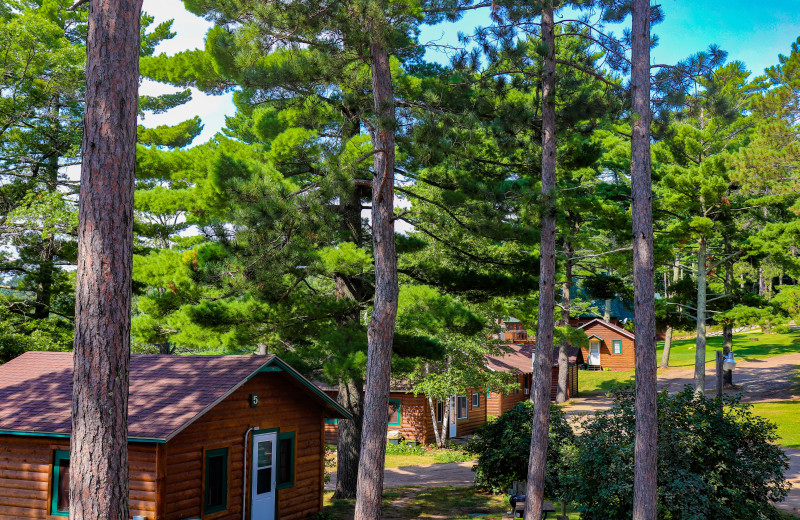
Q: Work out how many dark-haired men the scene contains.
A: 0